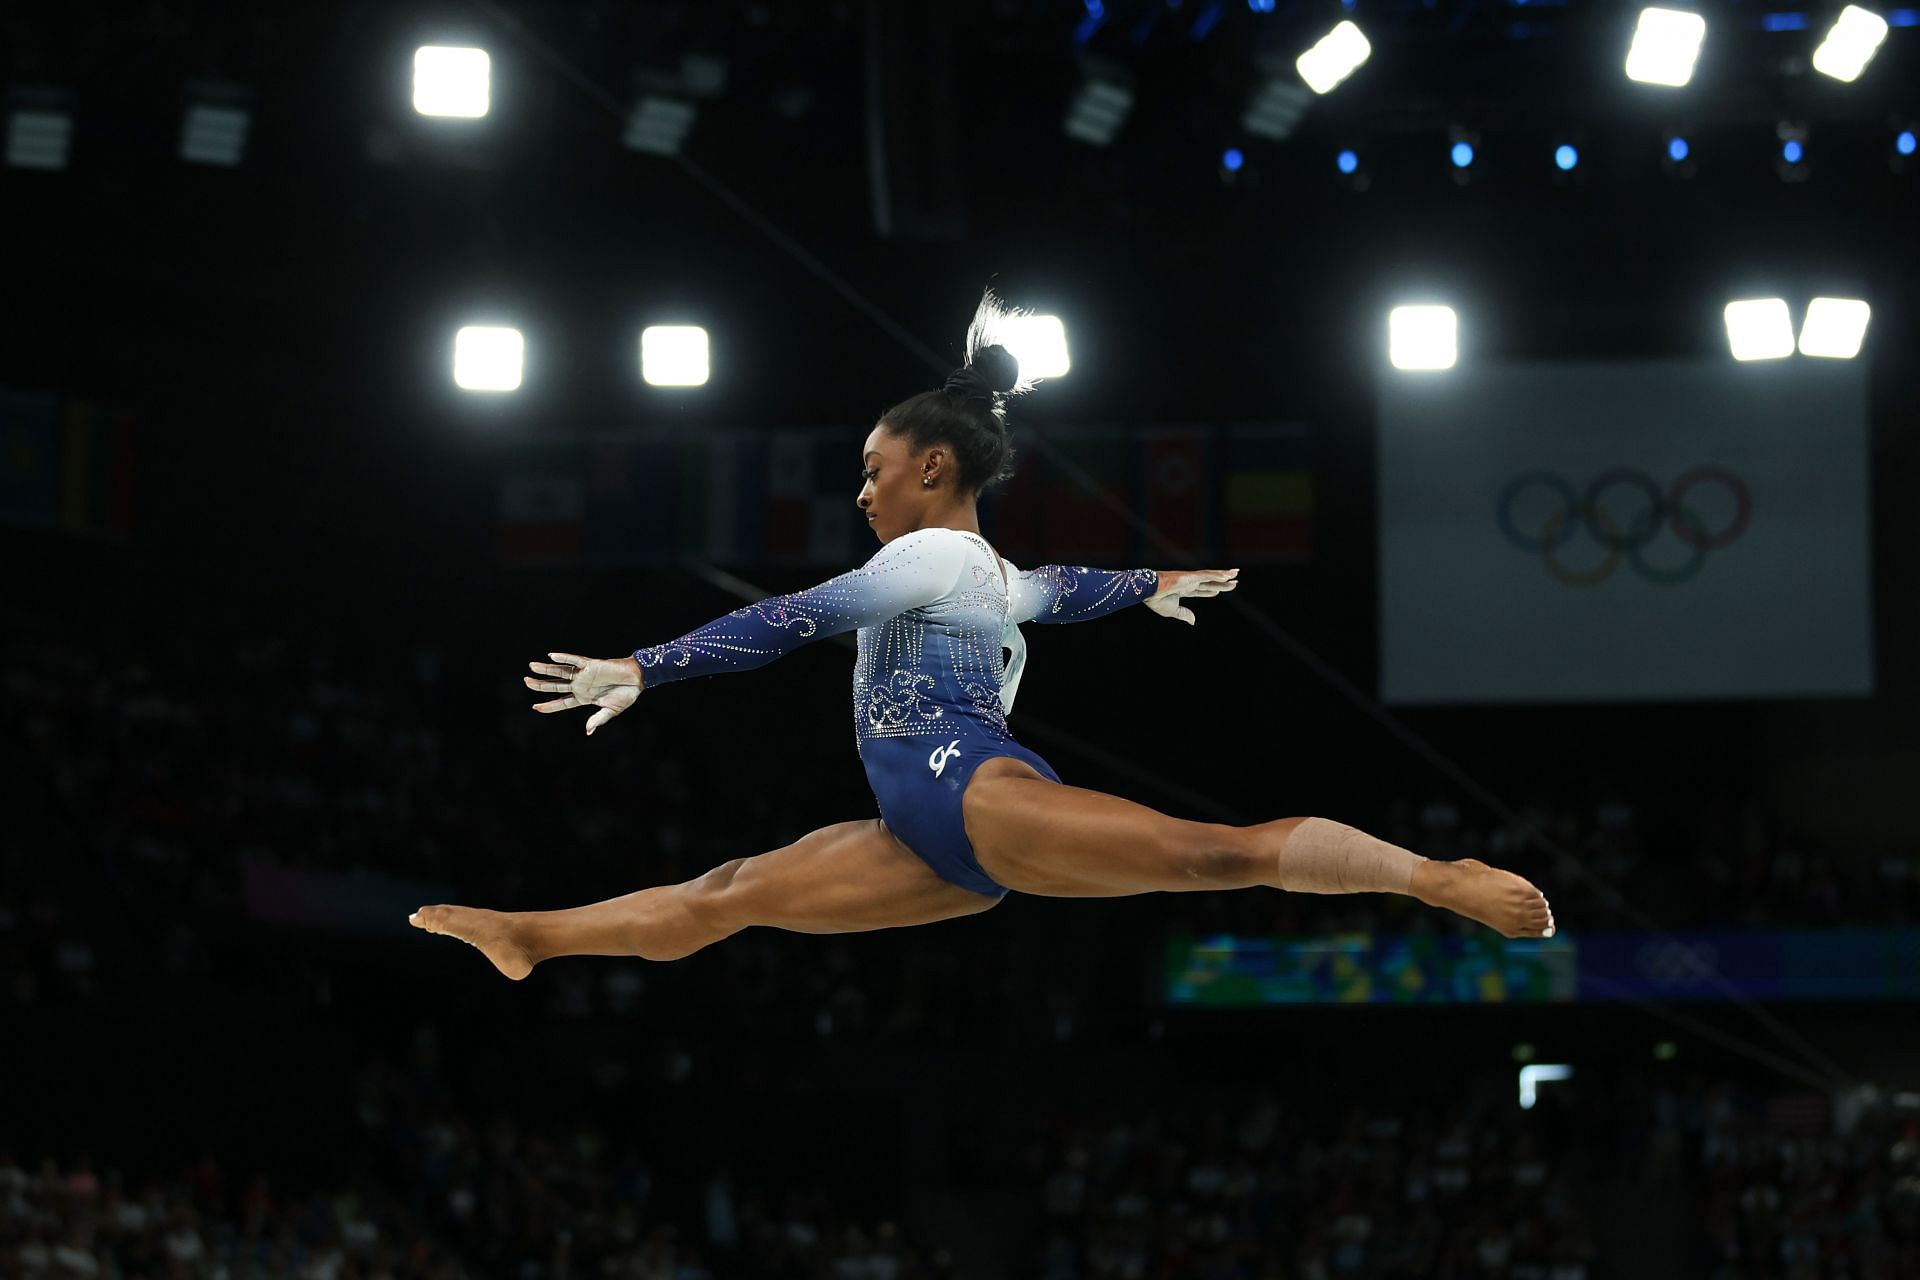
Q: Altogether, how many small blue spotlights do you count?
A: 7